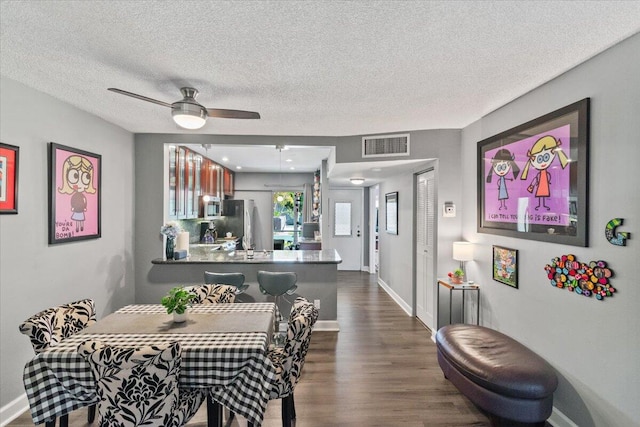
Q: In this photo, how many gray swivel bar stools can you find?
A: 2